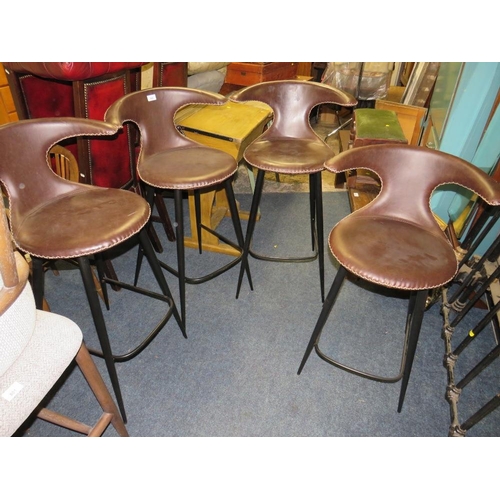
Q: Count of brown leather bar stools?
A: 4